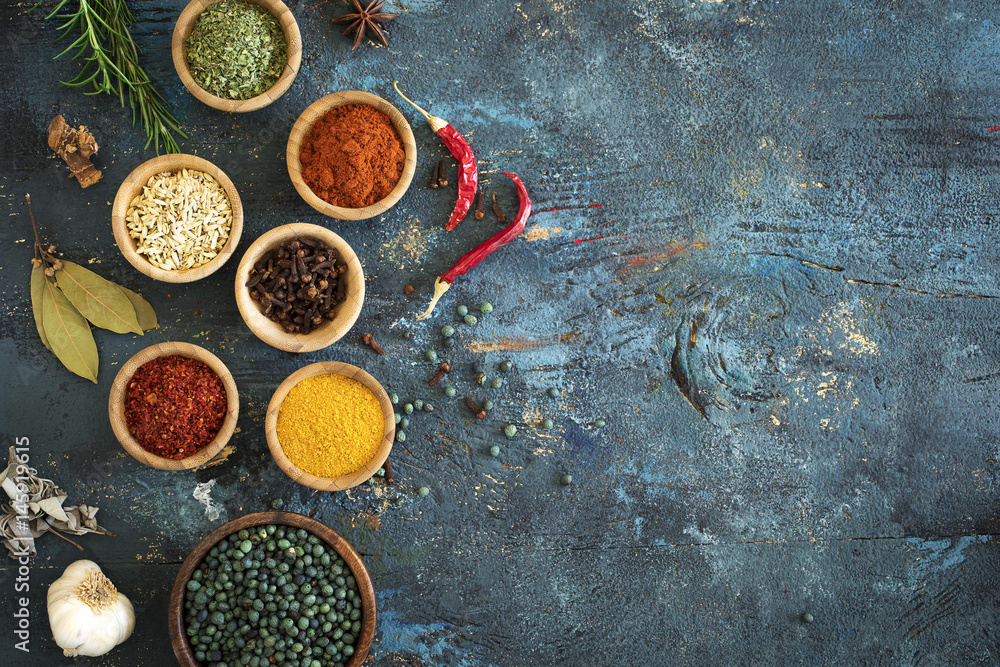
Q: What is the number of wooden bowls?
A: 7